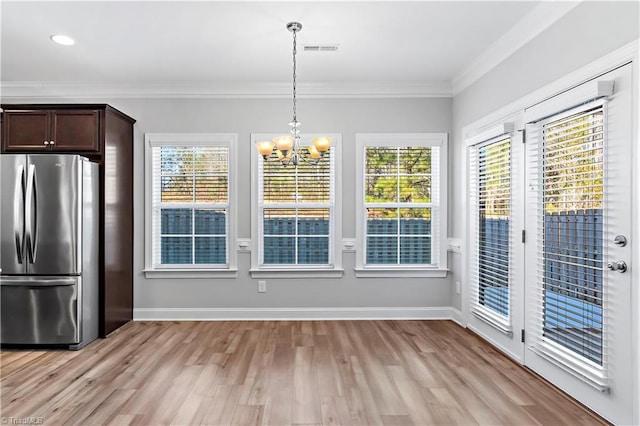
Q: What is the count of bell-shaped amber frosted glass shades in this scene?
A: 5